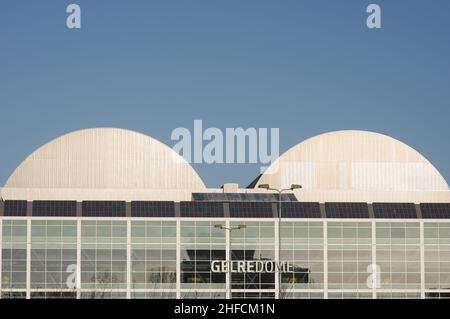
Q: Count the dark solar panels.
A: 10